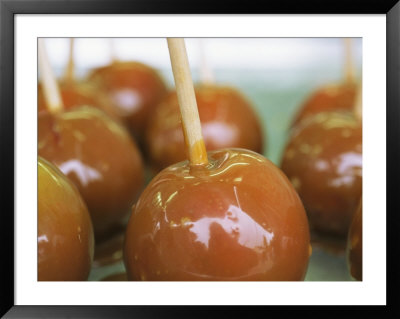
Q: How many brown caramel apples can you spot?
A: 9